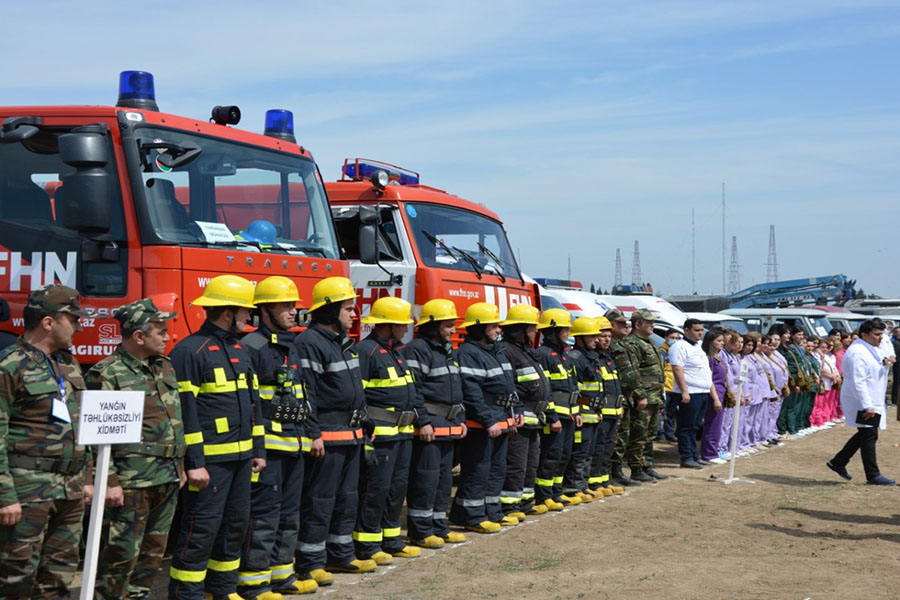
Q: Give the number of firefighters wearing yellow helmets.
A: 10